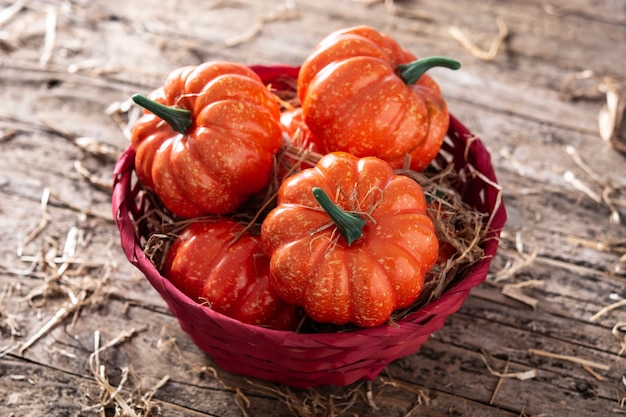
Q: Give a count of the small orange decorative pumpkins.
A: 5